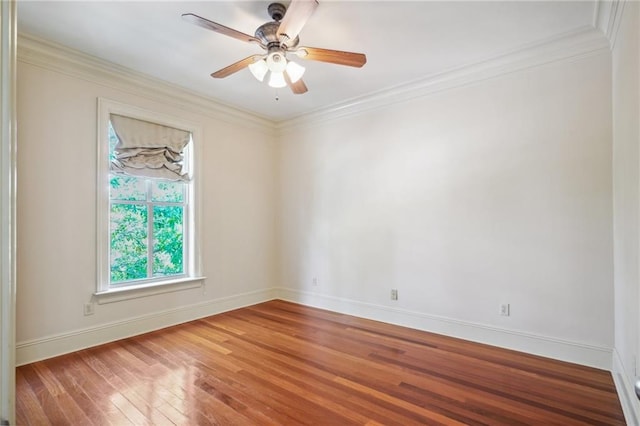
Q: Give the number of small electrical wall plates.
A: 4